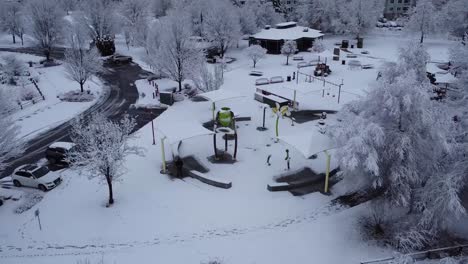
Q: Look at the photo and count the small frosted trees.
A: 3